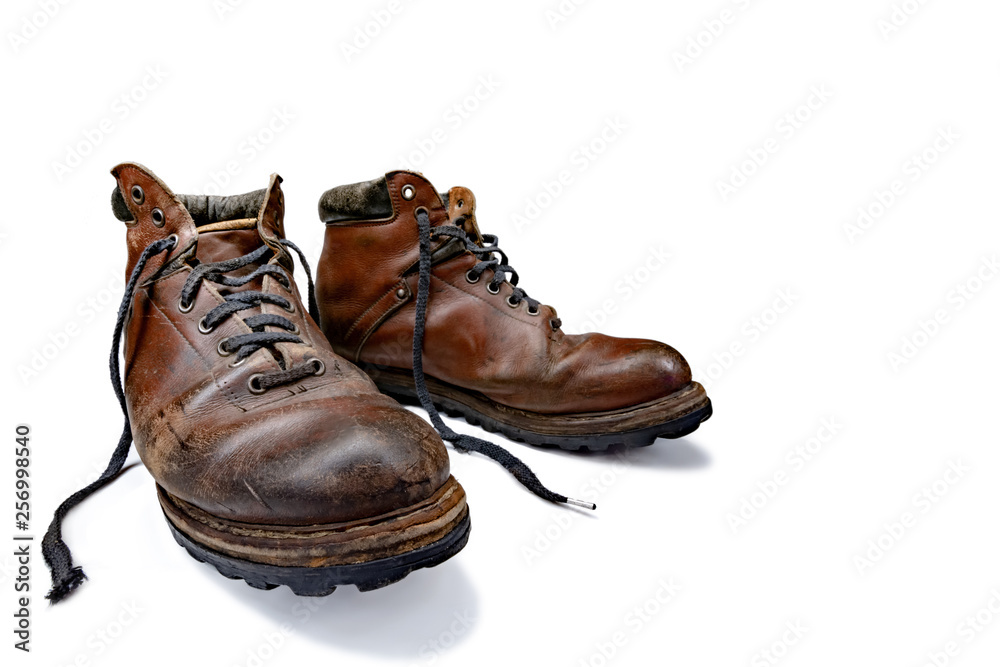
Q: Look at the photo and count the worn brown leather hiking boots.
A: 2